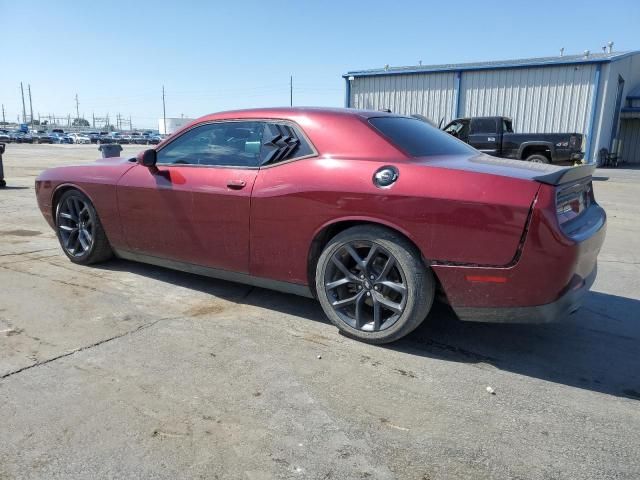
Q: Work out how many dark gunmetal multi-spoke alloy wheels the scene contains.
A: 2